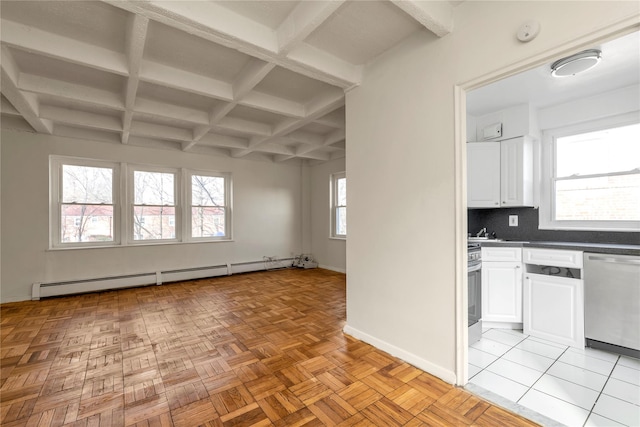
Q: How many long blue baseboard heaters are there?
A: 0